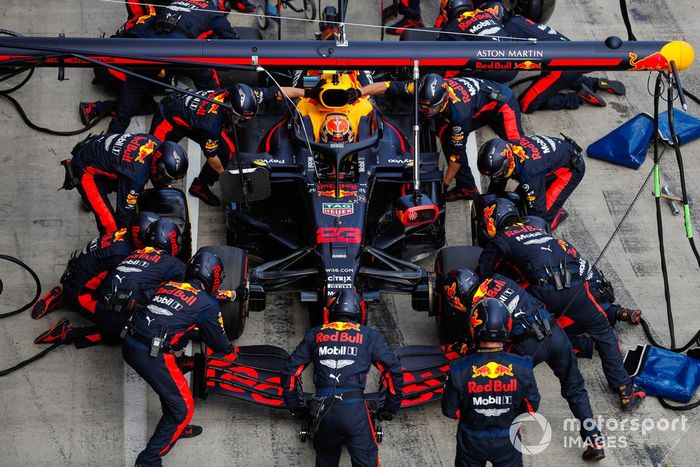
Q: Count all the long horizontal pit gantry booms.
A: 1